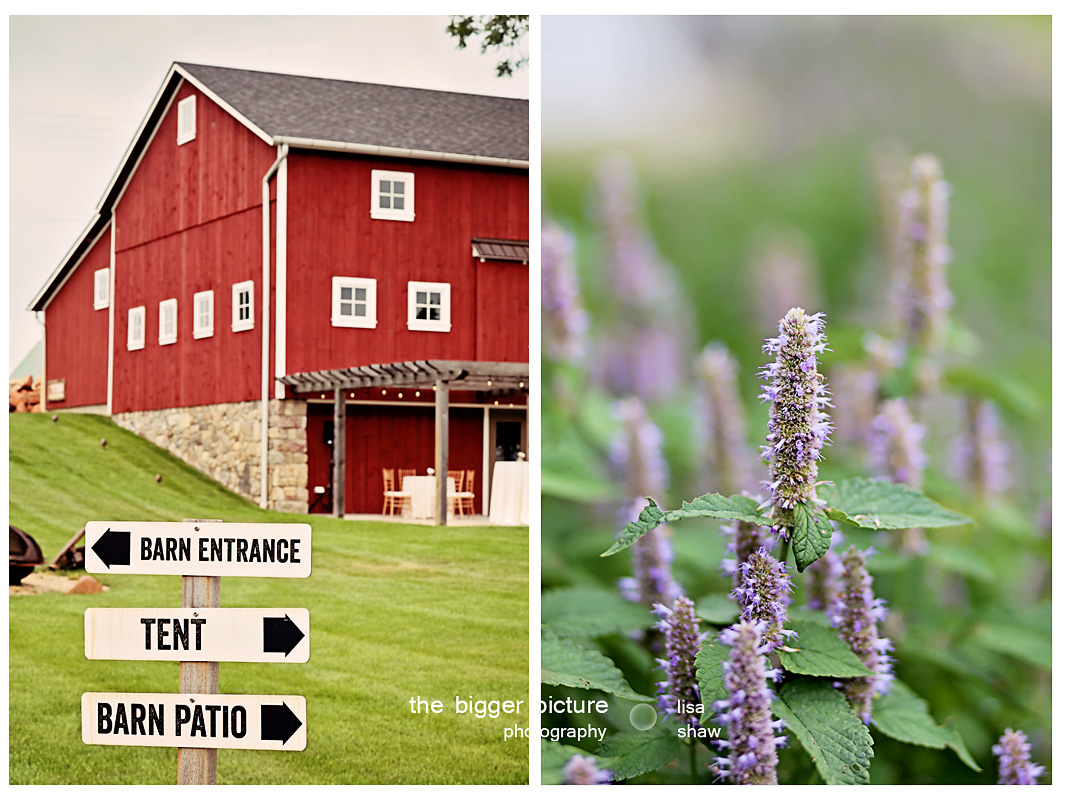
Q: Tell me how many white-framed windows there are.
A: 9